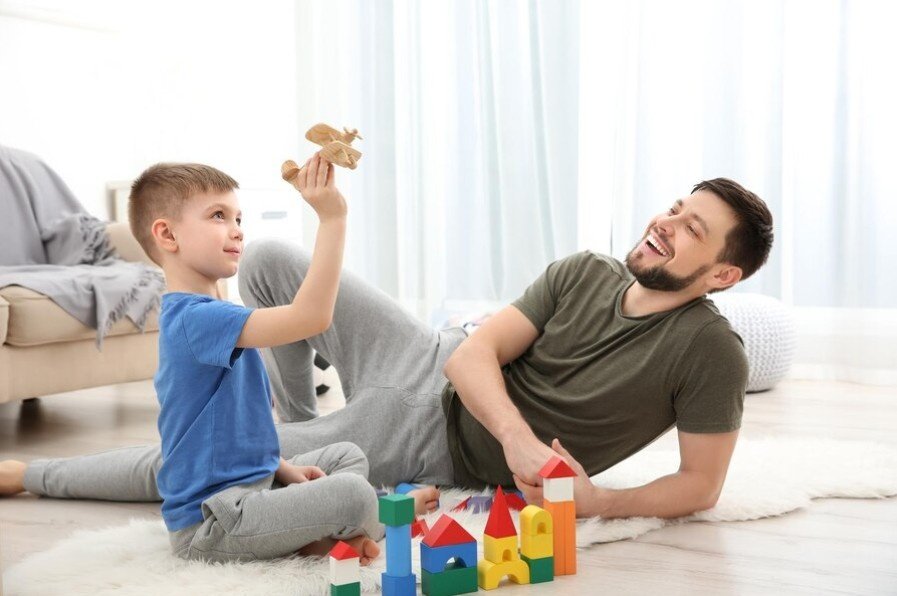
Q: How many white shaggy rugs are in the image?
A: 1